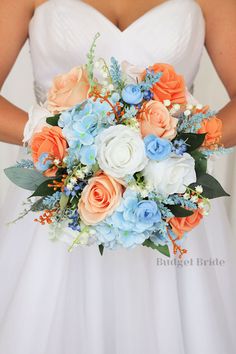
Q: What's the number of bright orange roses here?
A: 4